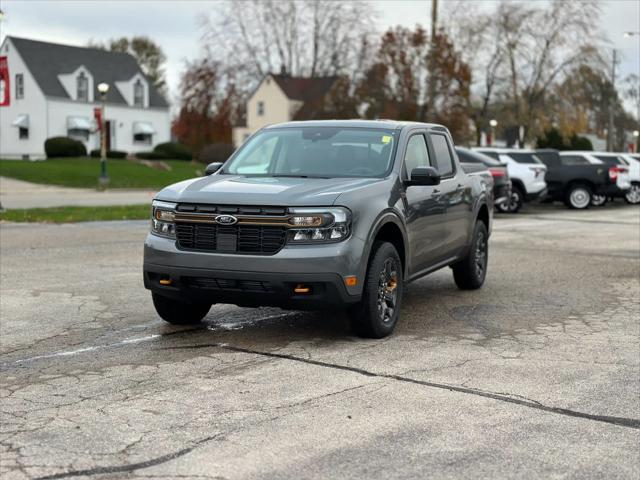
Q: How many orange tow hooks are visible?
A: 2